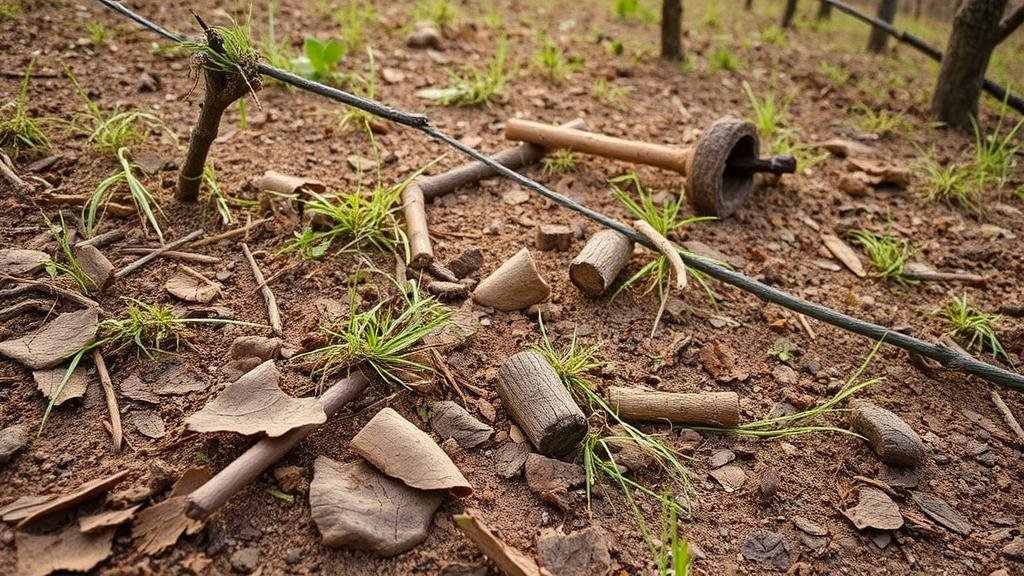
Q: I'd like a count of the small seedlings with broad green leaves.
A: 1